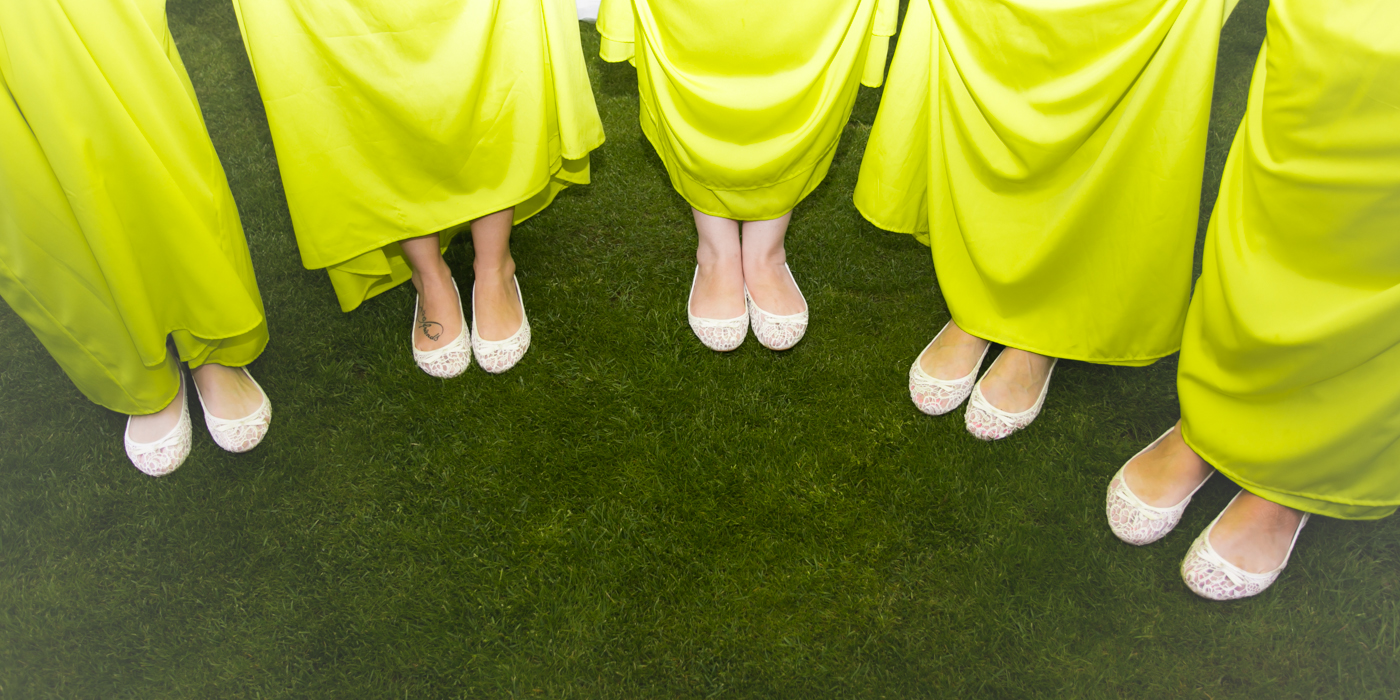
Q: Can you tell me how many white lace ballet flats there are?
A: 10